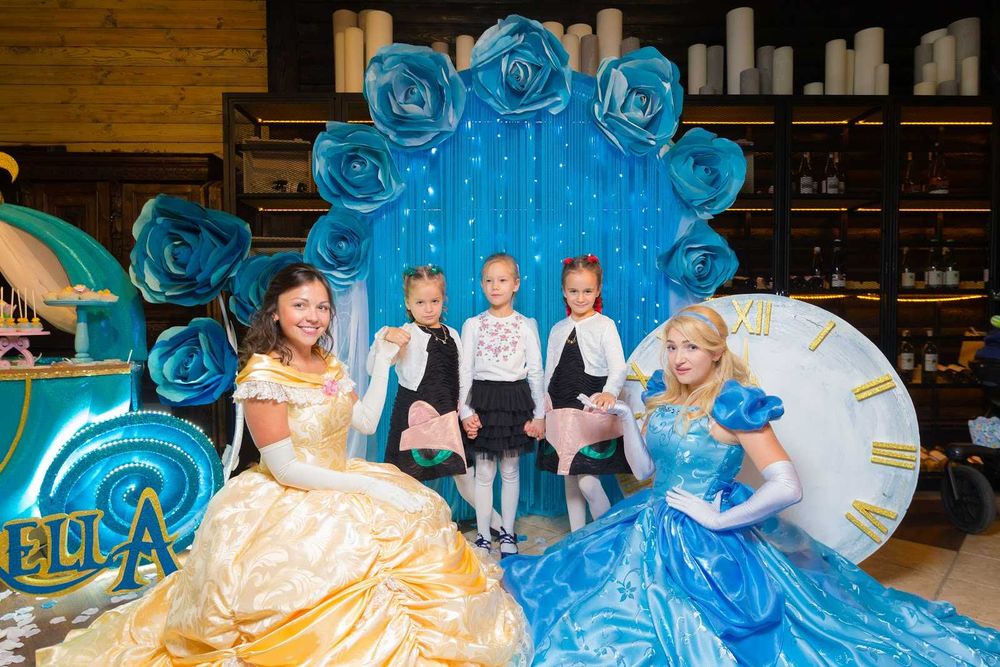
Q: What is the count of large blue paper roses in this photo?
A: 10